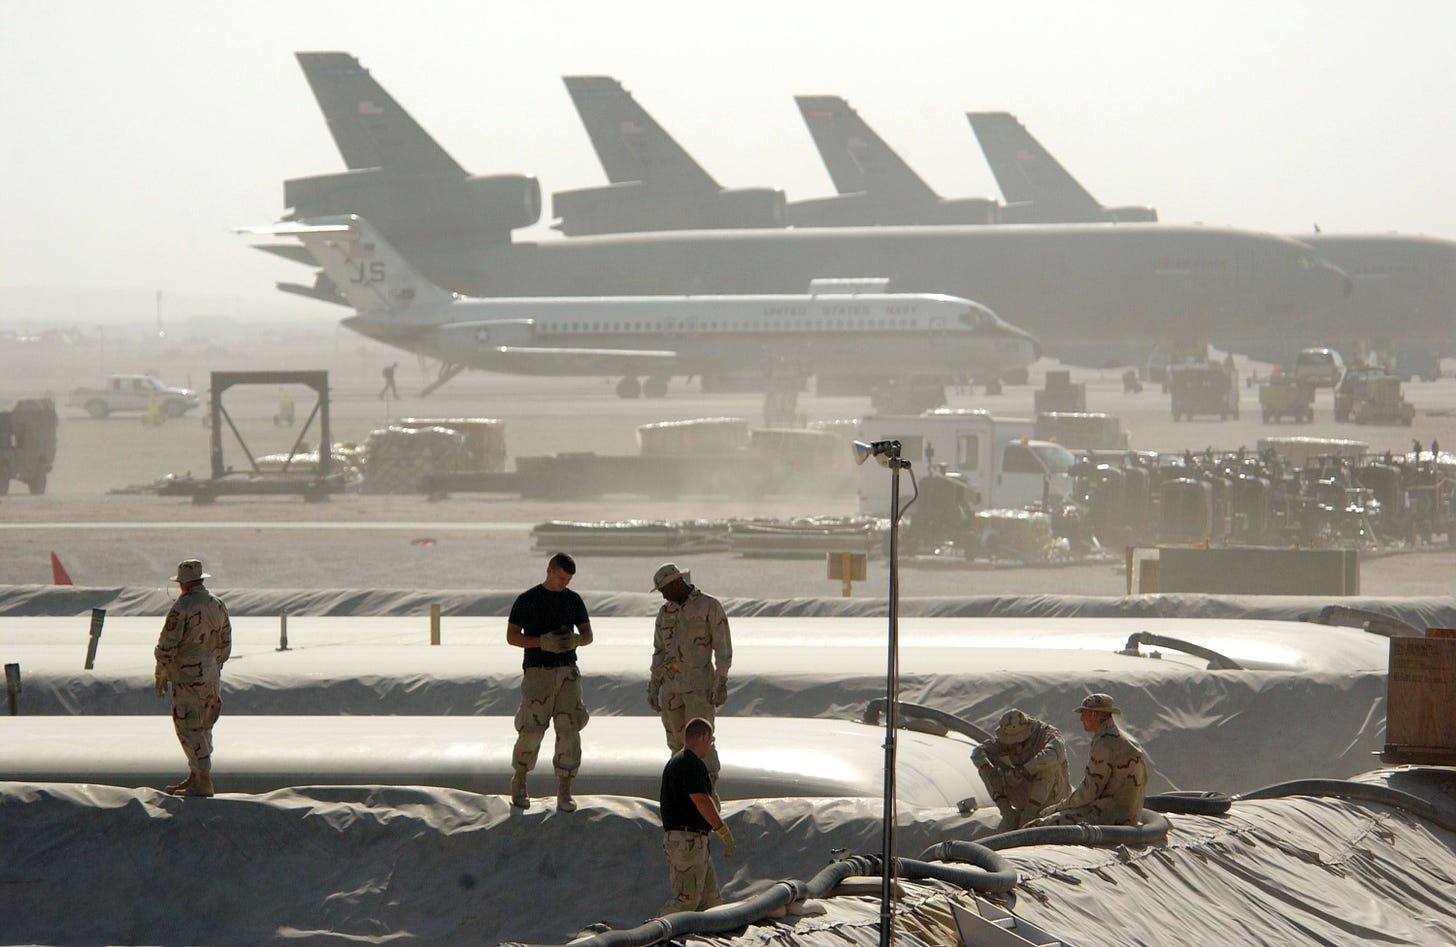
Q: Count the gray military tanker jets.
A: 4